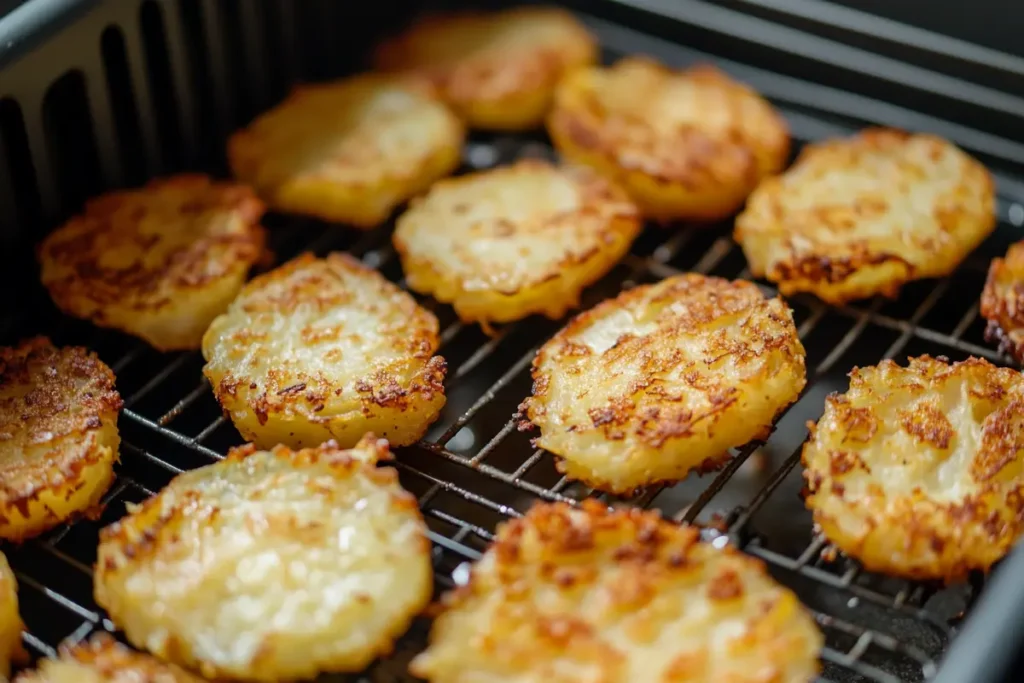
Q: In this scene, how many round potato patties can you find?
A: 15